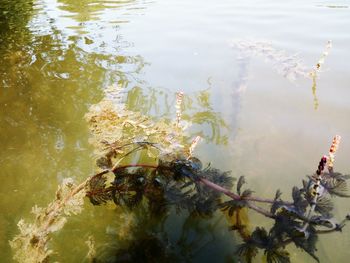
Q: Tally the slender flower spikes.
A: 5